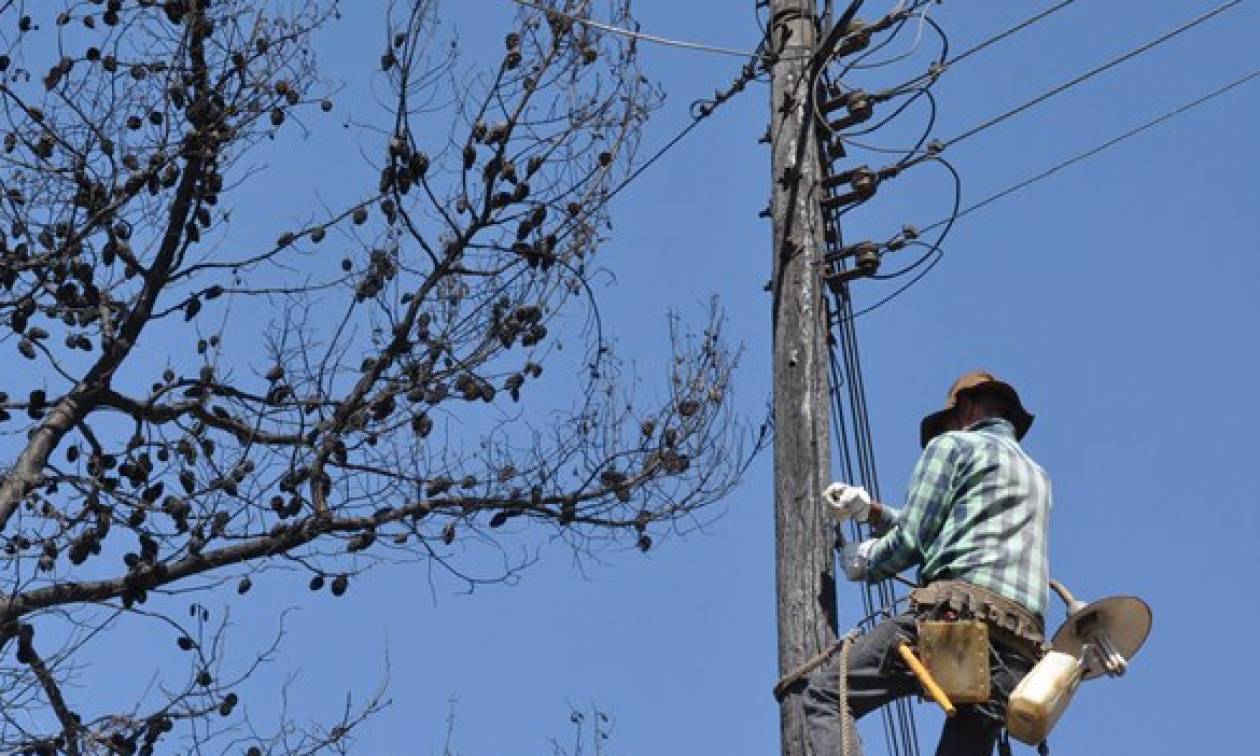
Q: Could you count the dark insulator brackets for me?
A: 4